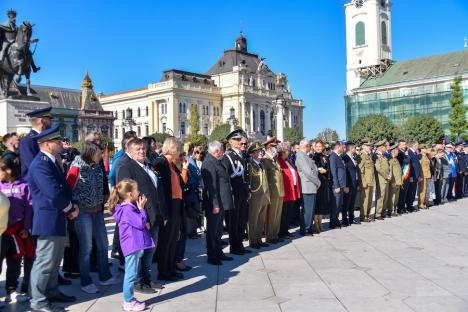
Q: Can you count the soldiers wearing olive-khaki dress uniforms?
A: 6